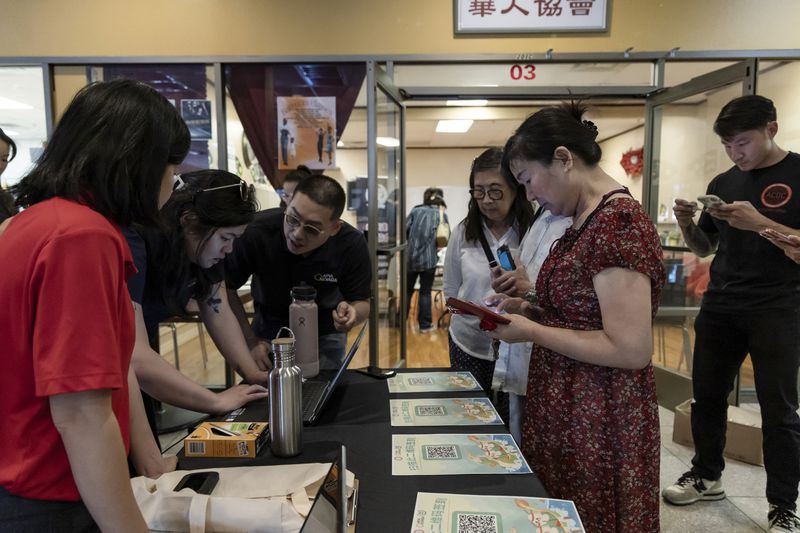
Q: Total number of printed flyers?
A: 4